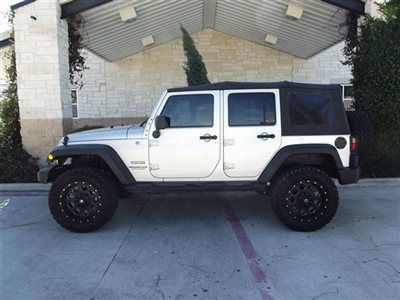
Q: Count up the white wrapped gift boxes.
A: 0